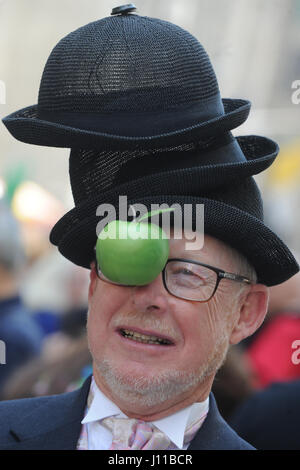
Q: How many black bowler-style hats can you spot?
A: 3